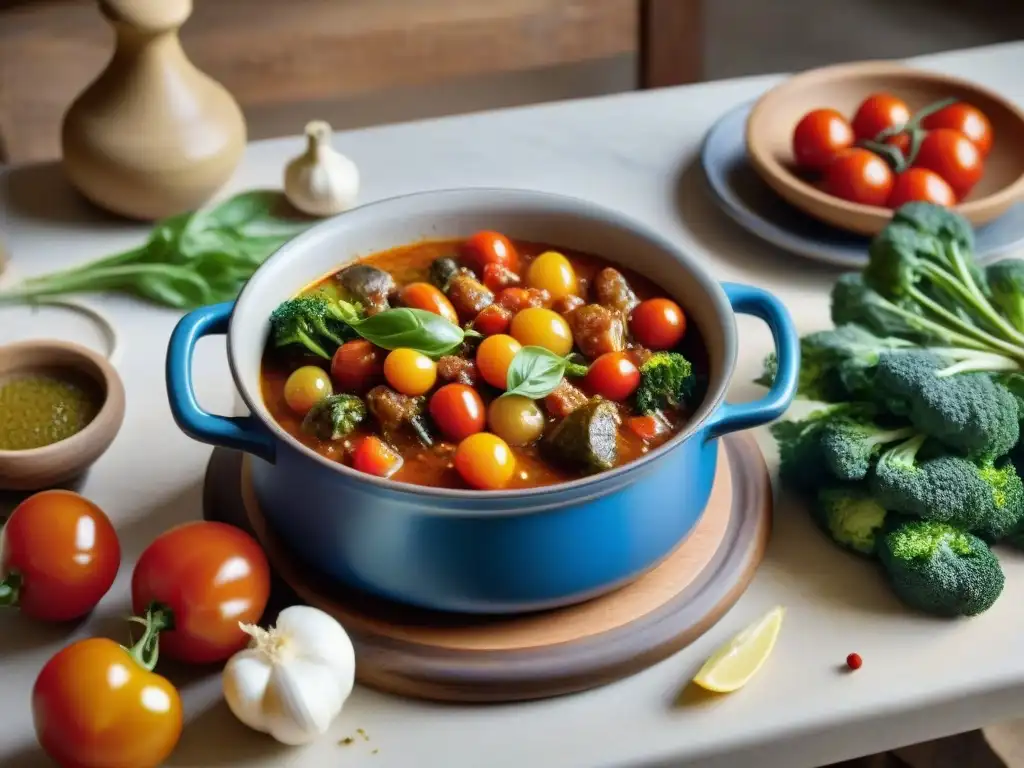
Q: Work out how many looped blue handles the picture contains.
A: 2